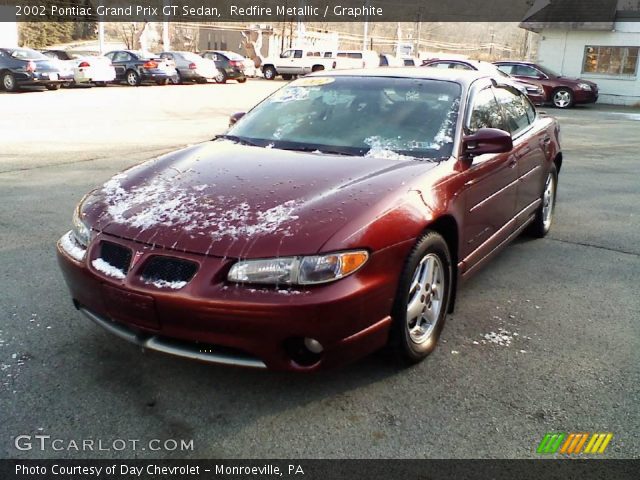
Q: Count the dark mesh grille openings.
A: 2